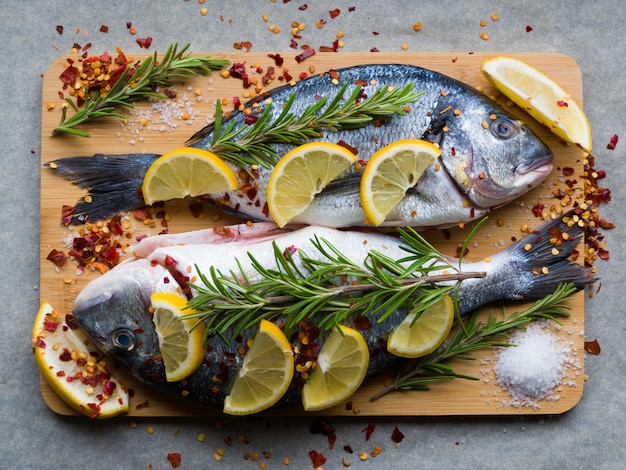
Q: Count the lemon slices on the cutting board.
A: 9